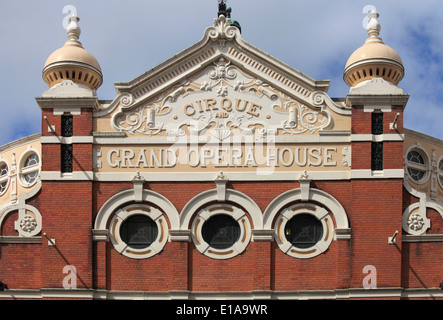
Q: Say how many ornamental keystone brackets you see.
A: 3